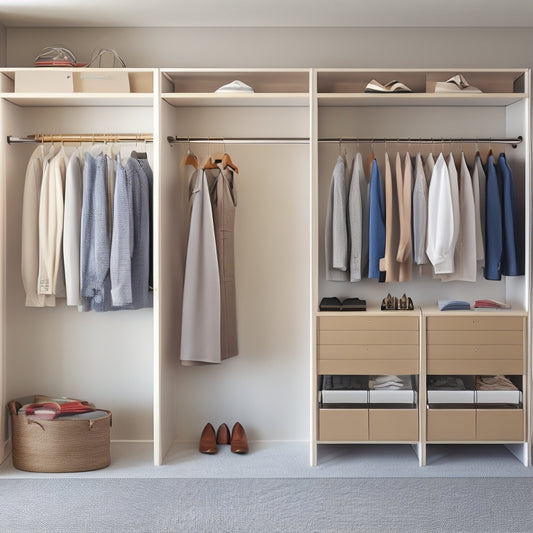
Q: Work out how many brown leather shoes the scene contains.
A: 3